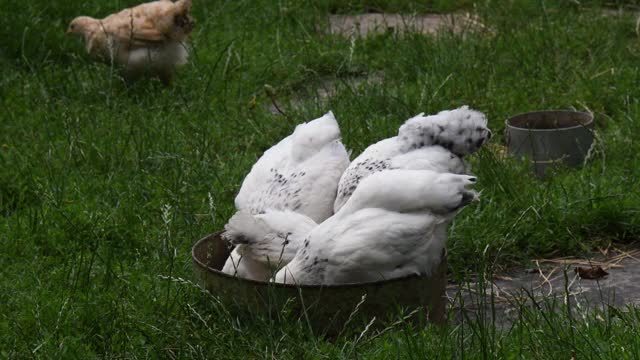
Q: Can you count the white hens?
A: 4